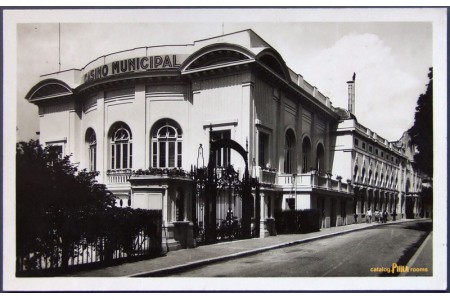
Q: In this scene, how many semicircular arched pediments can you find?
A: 3